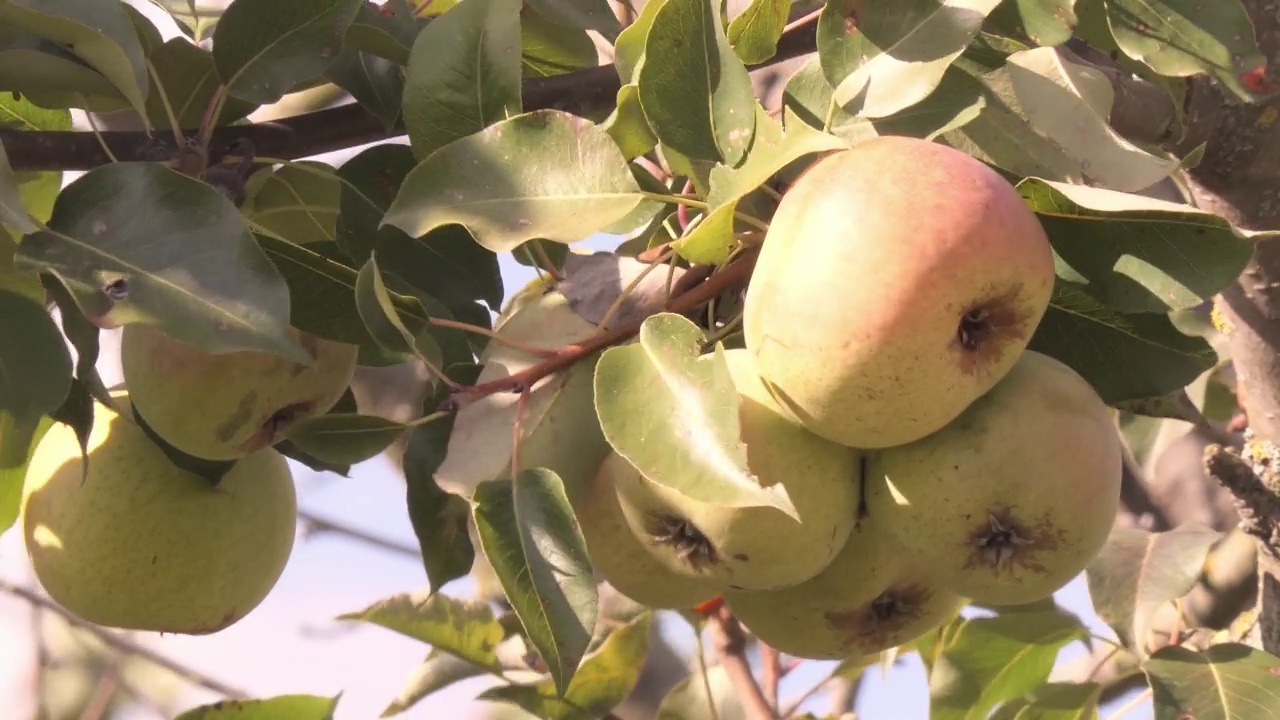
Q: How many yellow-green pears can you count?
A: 7